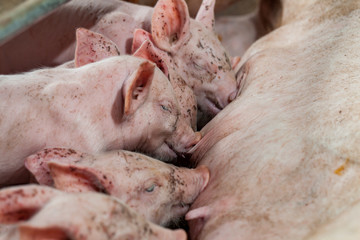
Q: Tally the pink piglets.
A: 5